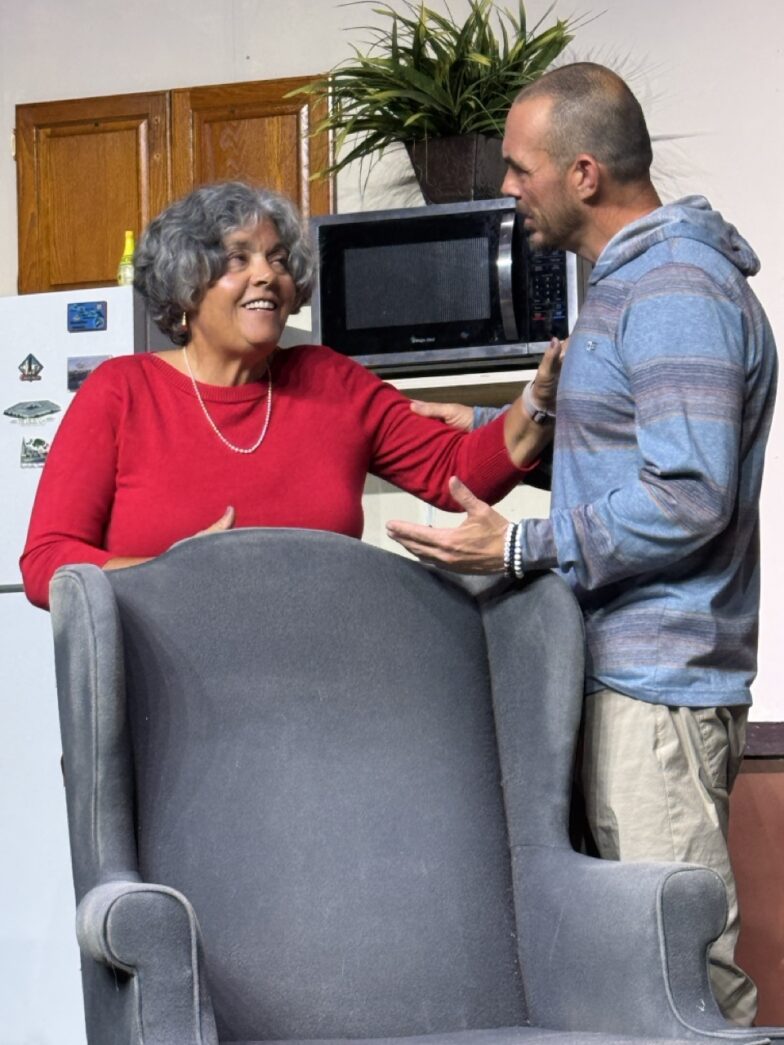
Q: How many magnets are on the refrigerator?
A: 5